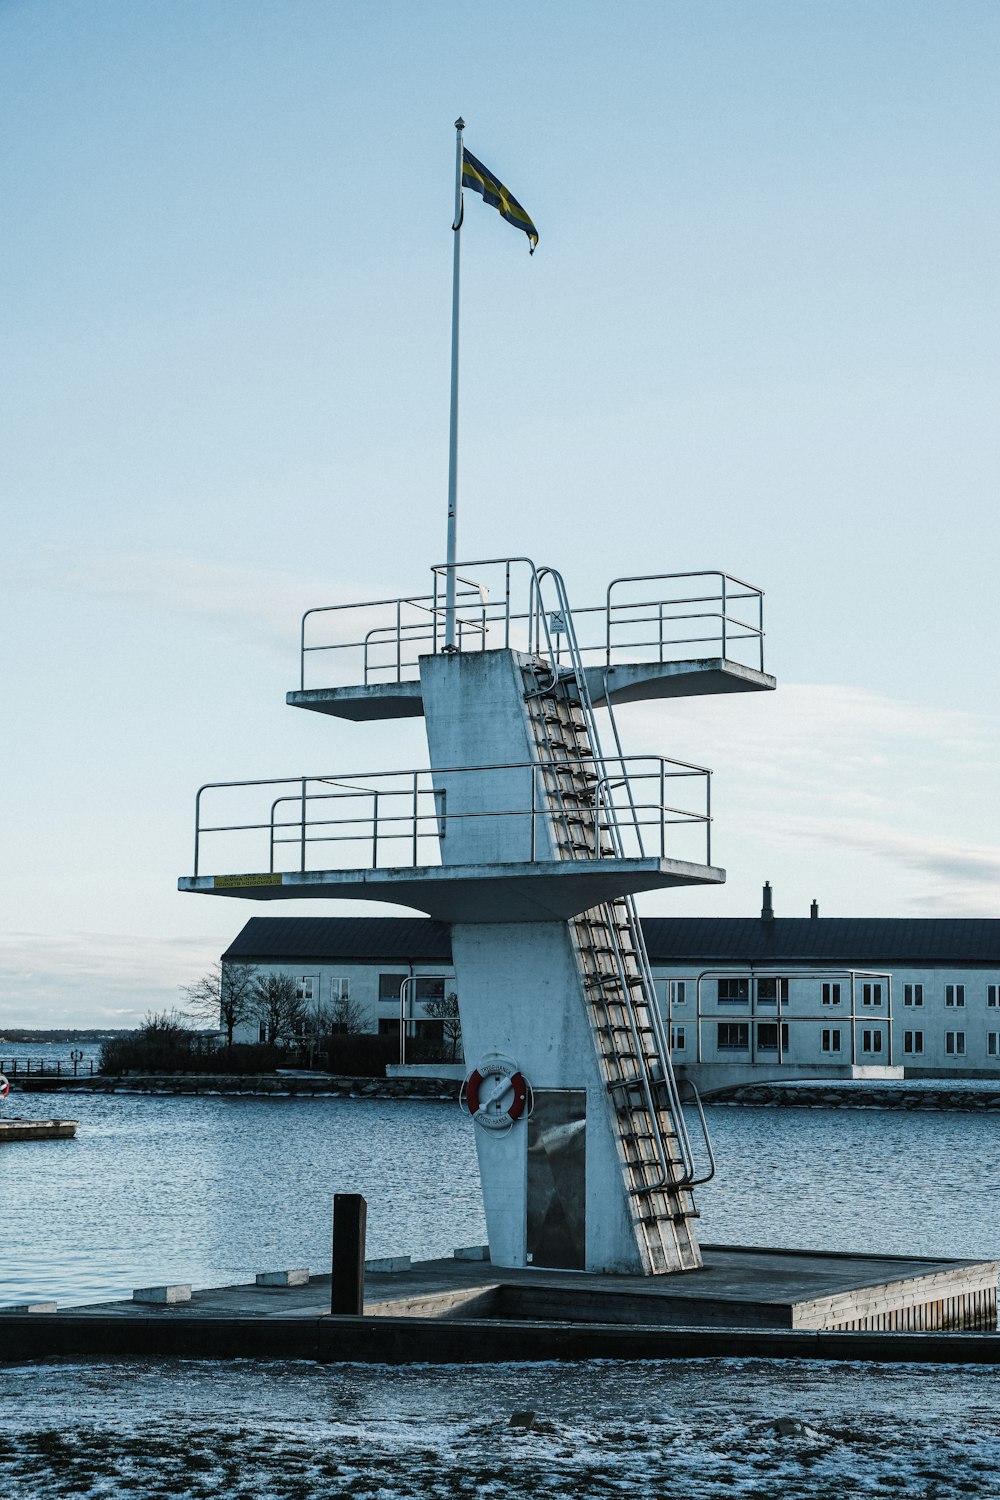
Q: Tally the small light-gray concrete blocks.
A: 5